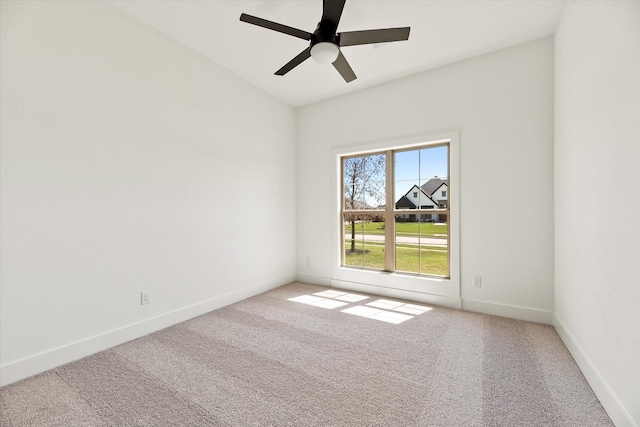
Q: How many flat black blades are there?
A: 5